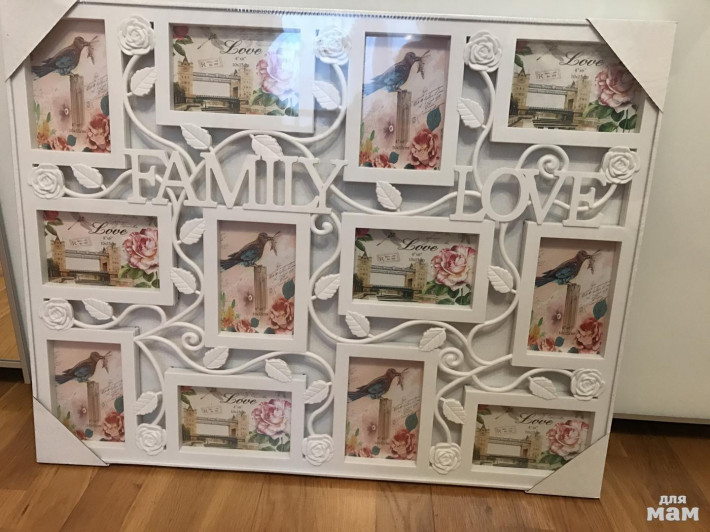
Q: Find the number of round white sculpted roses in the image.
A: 10